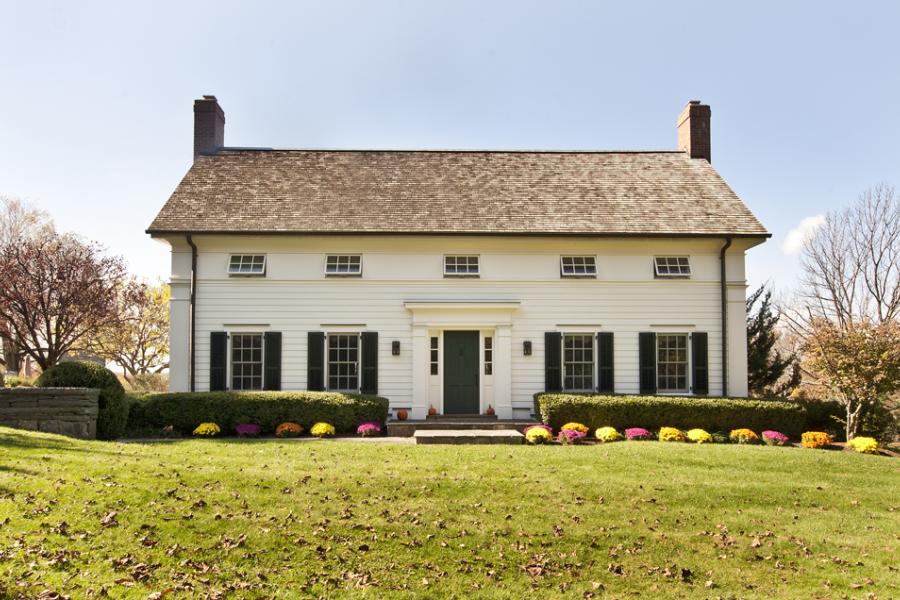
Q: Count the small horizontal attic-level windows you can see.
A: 5